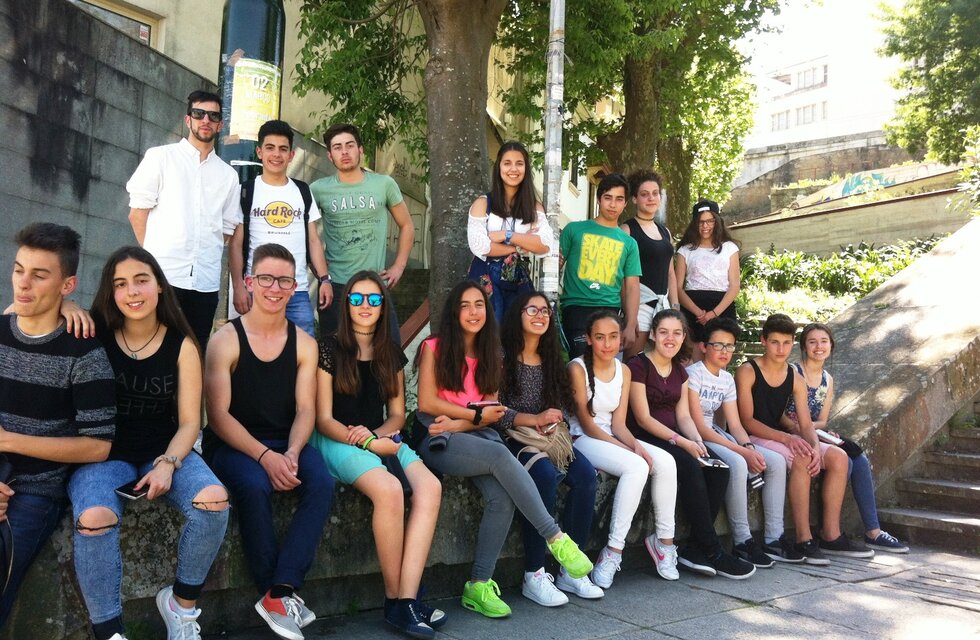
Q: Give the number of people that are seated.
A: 11